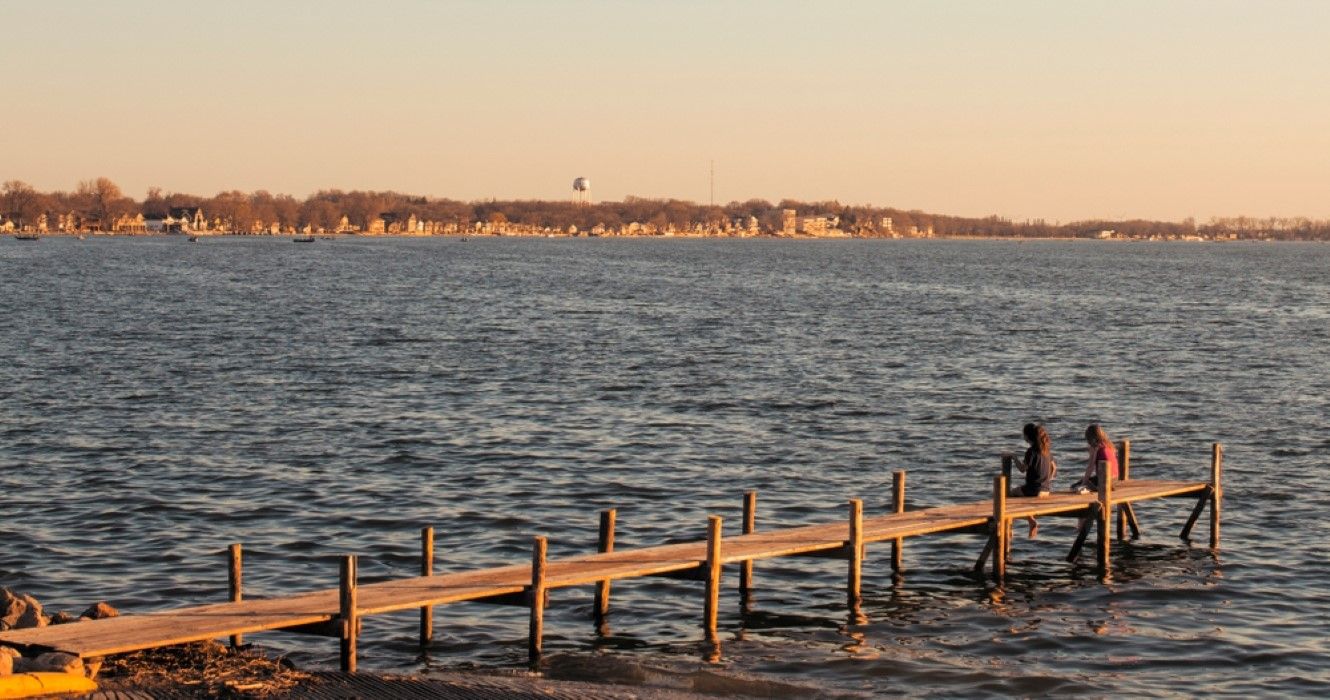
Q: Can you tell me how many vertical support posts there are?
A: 14